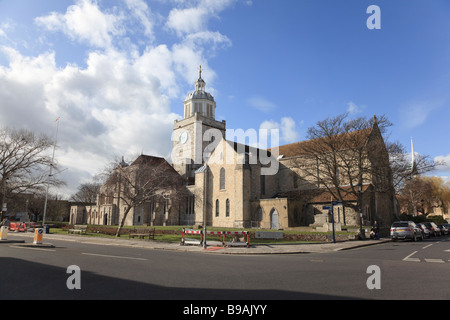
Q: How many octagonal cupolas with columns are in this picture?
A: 1